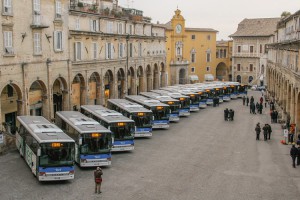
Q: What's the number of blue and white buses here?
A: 14